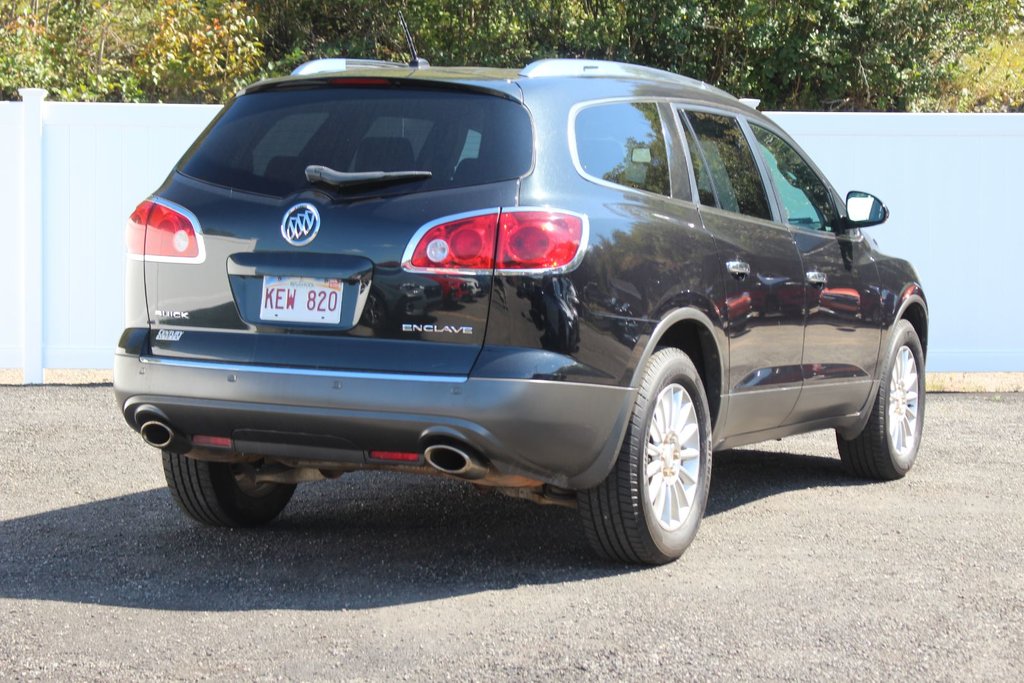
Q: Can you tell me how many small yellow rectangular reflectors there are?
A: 0